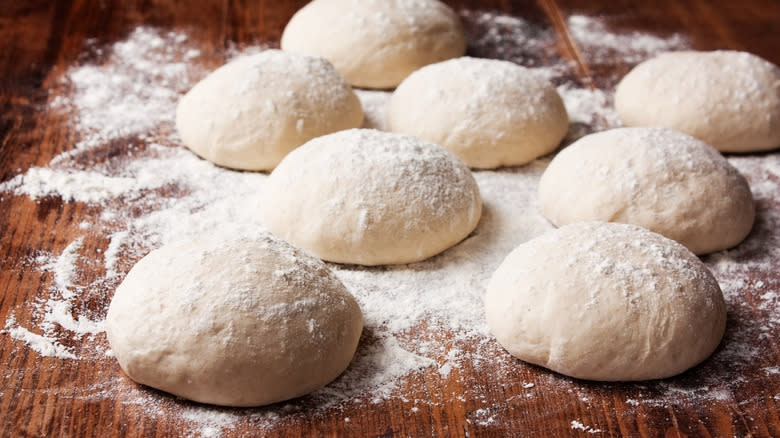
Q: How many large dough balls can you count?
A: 8